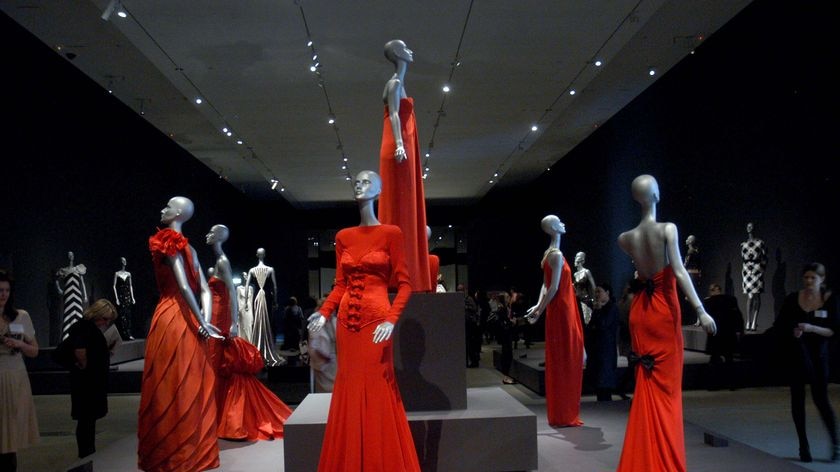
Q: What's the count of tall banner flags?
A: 0